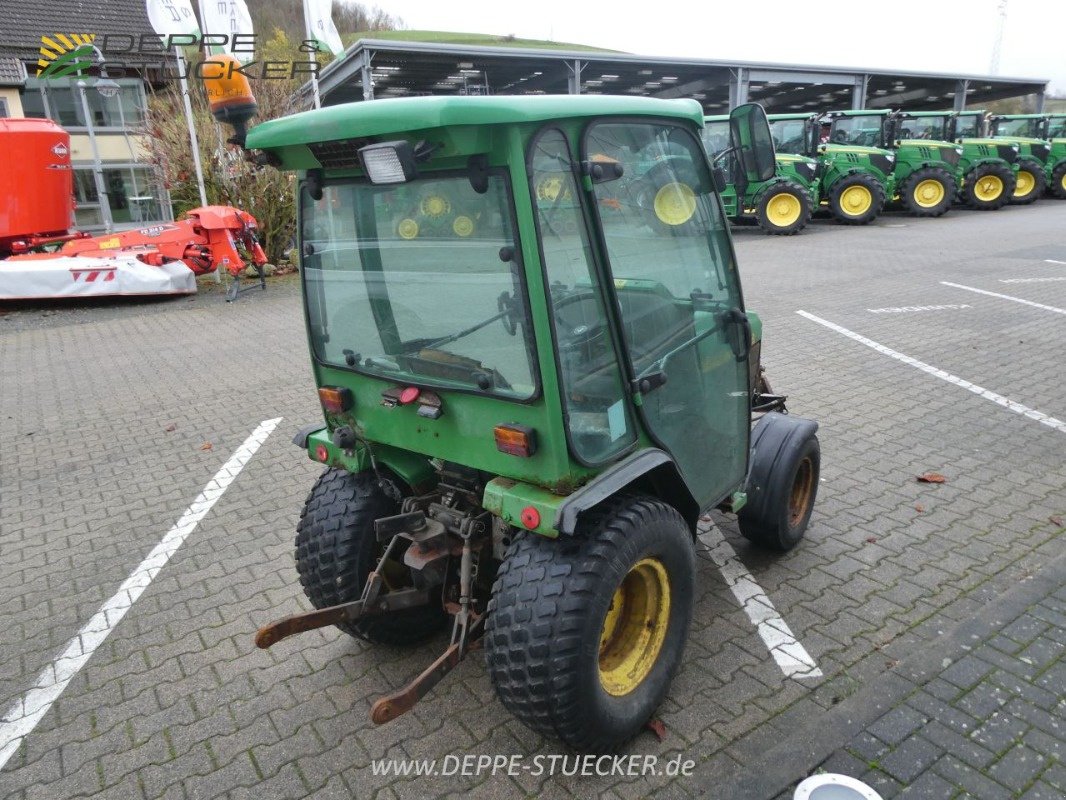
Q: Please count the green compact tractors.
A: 1